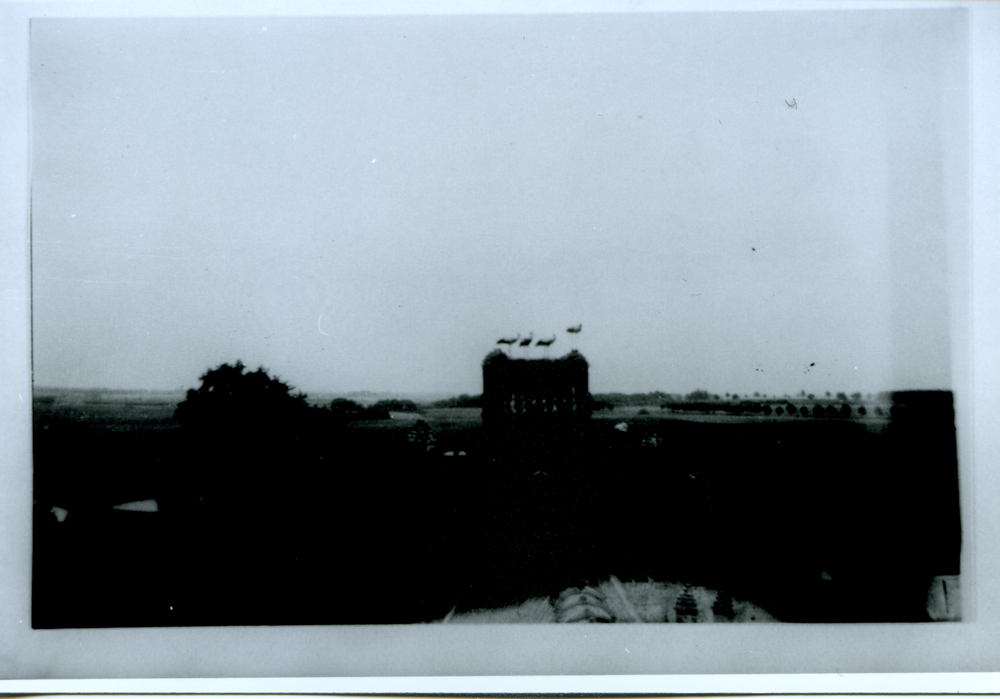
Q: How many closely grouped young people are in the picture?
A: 0